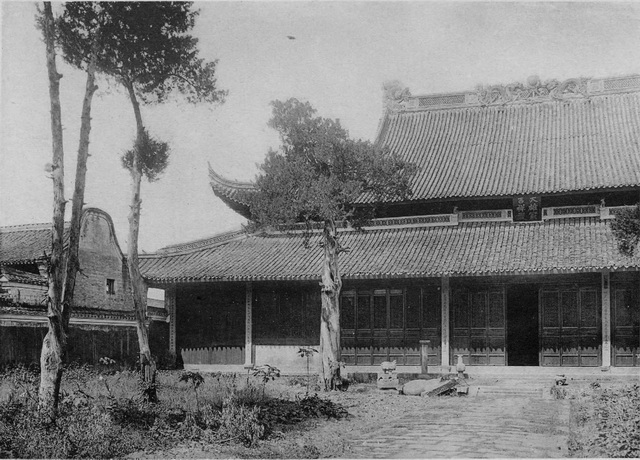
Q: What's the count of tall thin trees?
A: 3